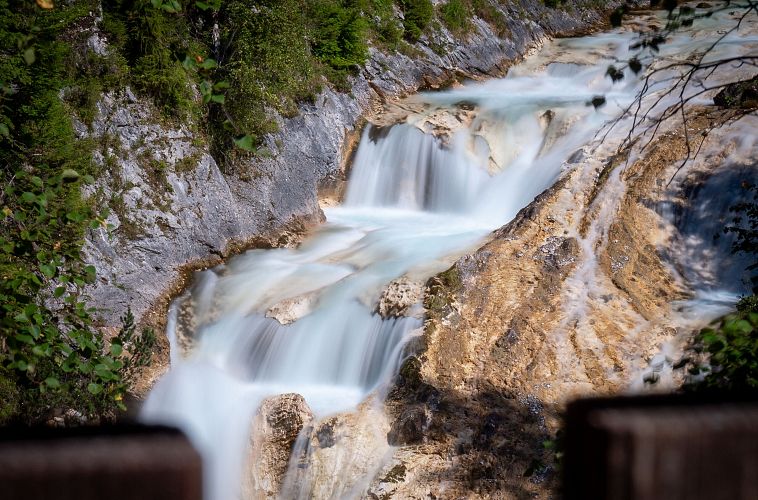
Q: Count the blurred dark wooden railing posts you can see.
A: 2